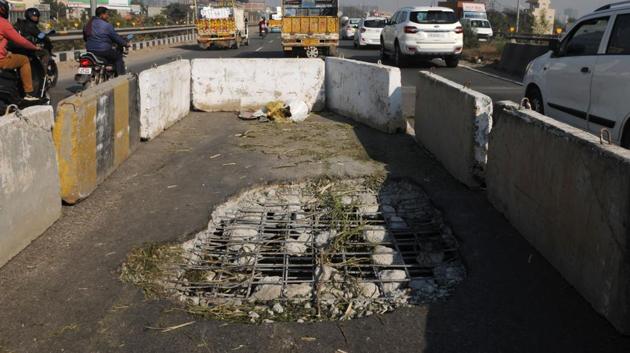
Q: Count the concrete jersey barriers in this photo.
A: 7